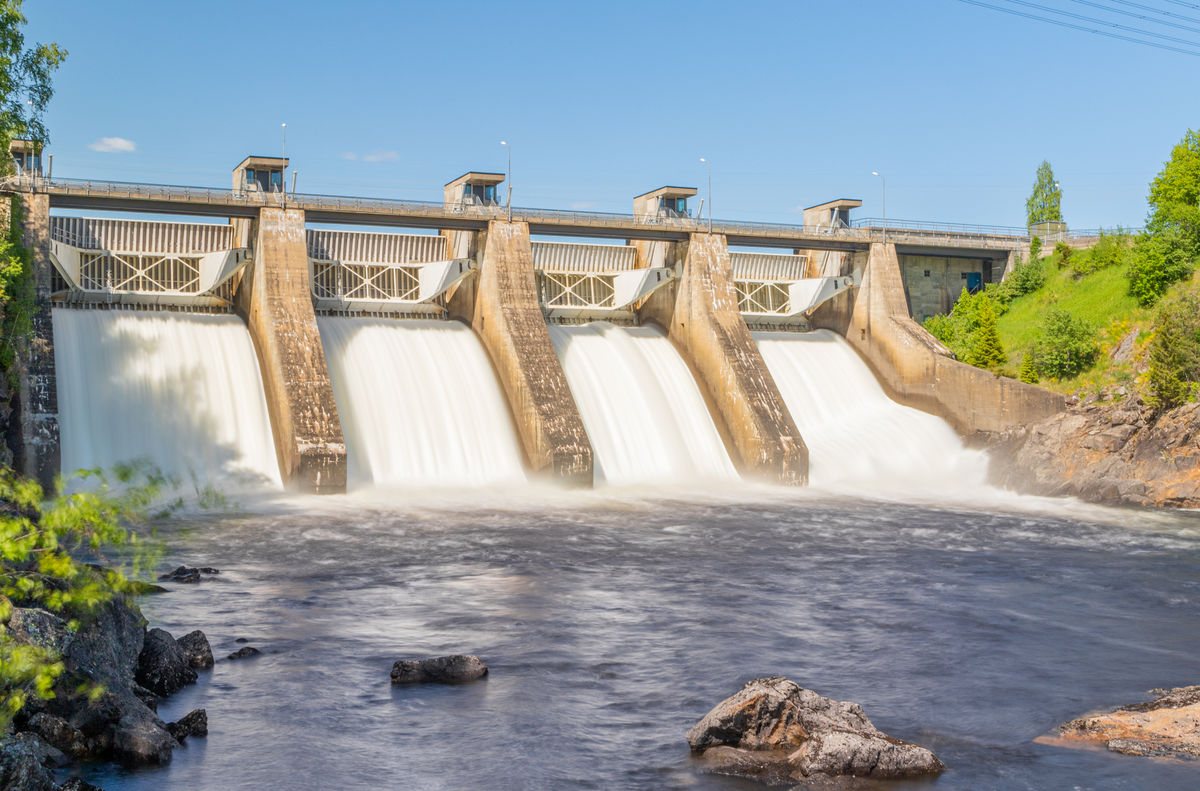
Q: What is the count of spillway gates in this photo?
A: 4